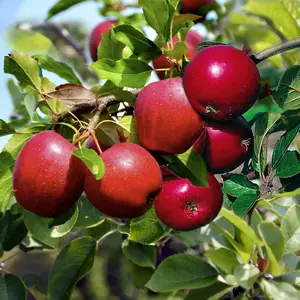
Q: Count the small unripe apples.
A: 0